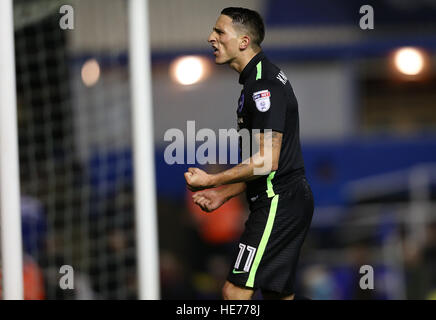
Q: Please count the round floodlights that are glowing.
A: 3